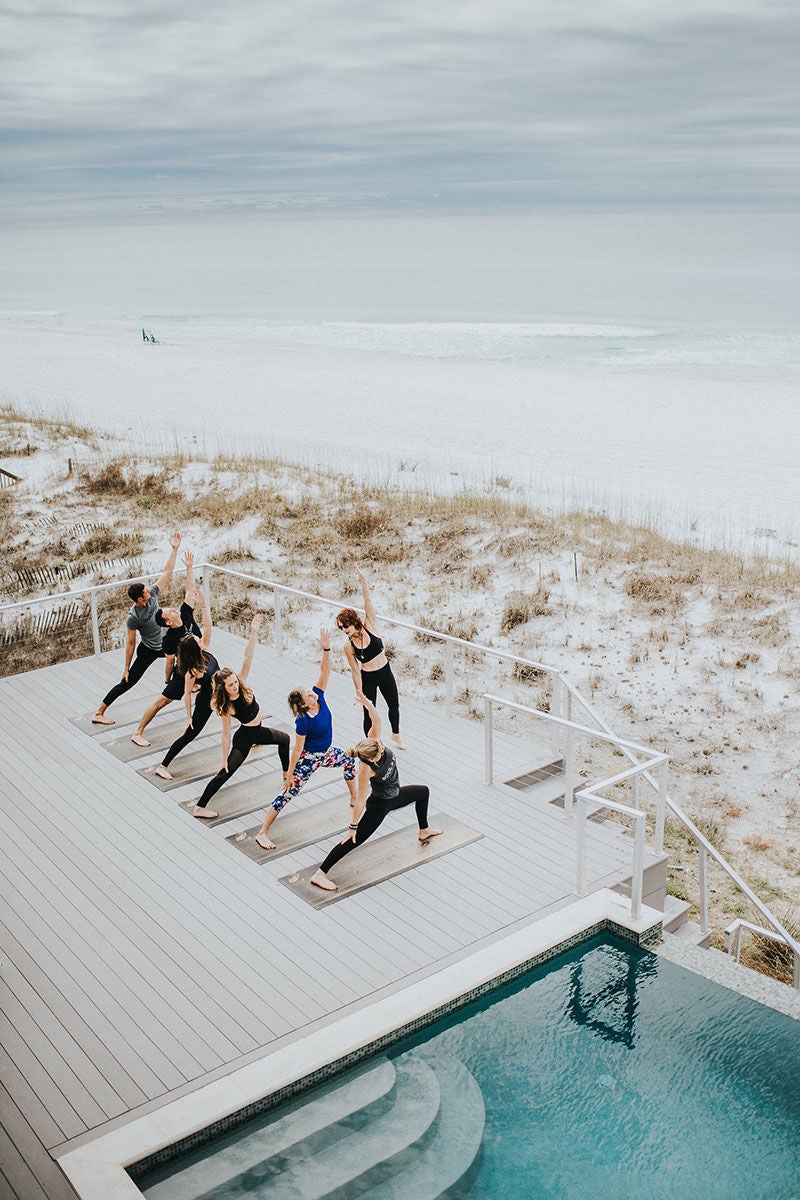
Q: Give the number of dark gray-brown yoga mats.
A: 6